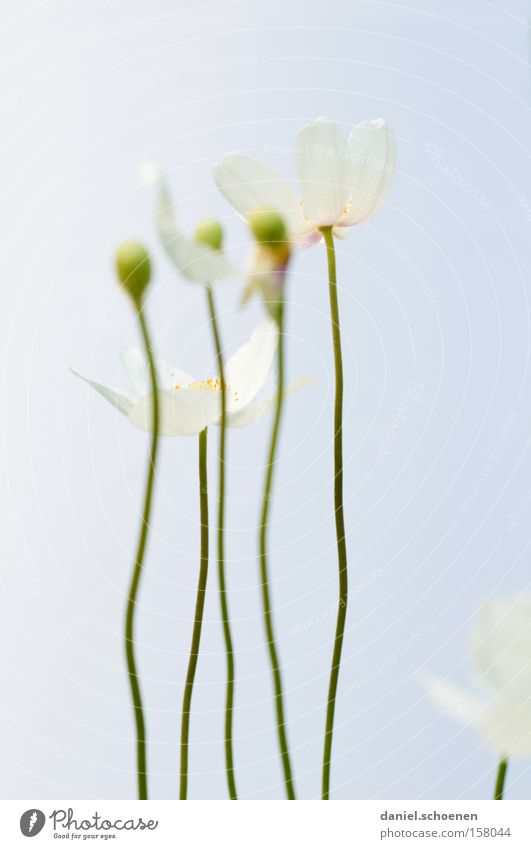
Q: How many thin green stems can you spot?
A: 6